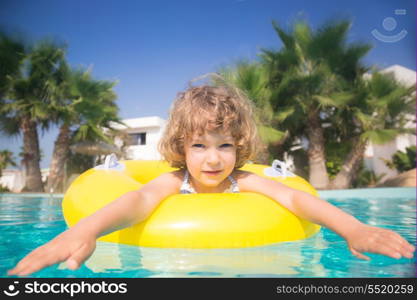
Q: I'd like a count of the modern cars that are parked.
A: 0